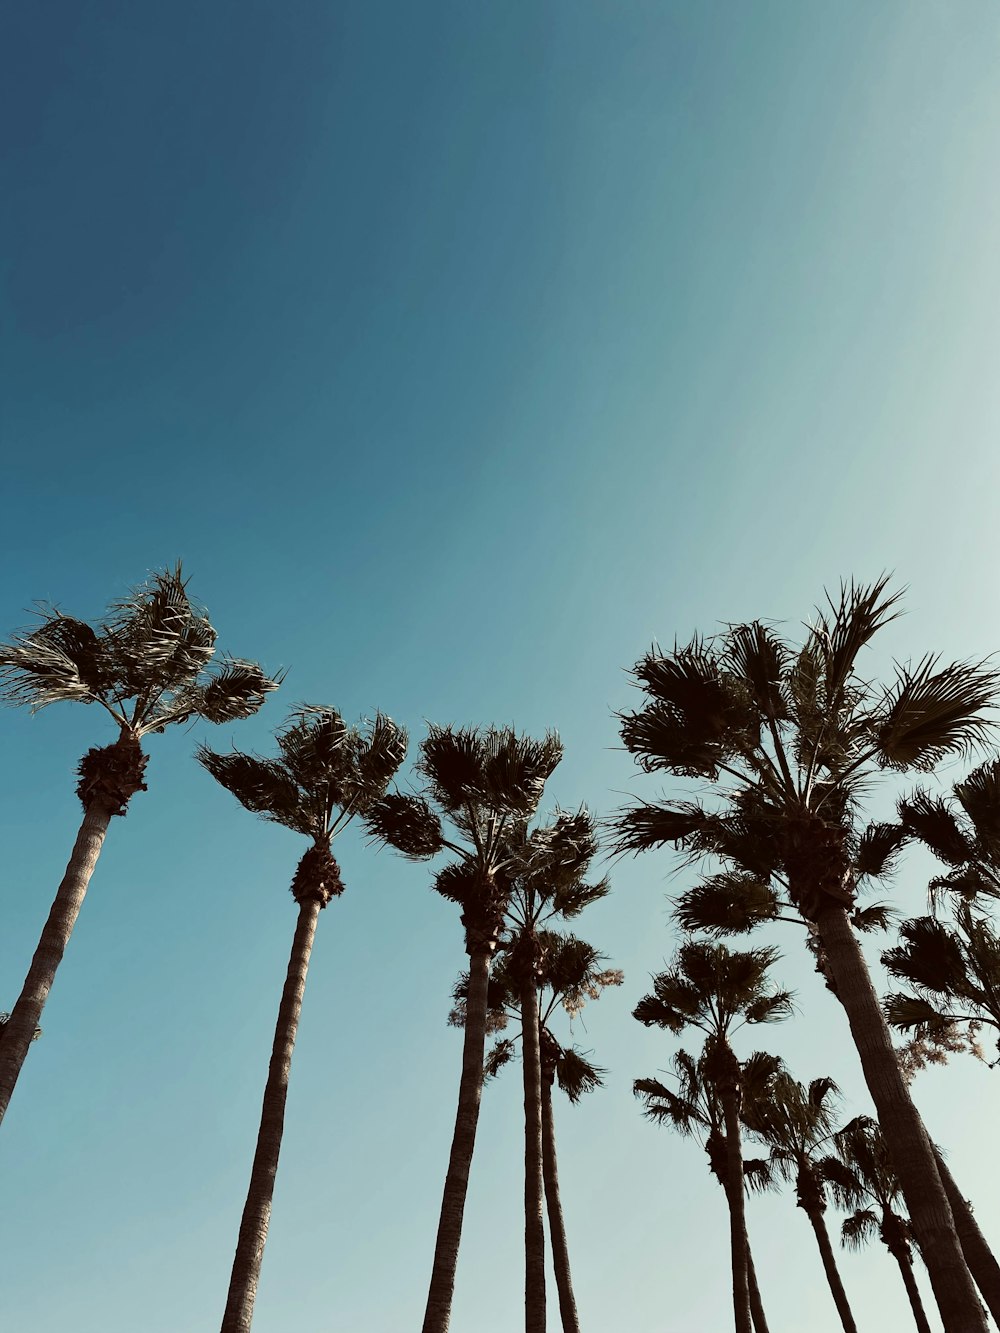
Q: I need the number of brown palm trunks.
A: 11